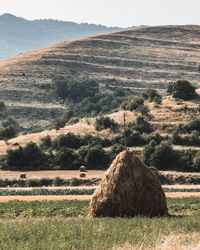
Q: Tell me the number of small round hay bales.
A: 3